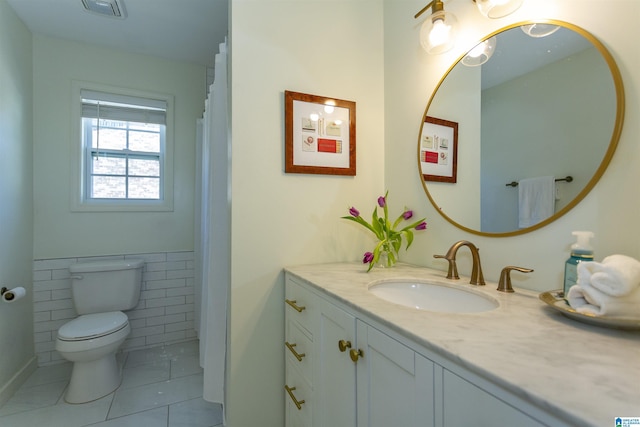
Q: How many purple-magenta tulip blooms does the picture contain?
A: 5